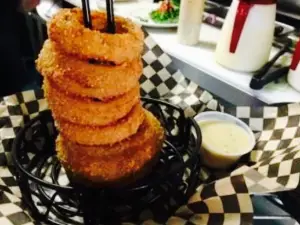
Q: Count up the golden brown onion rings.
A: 5